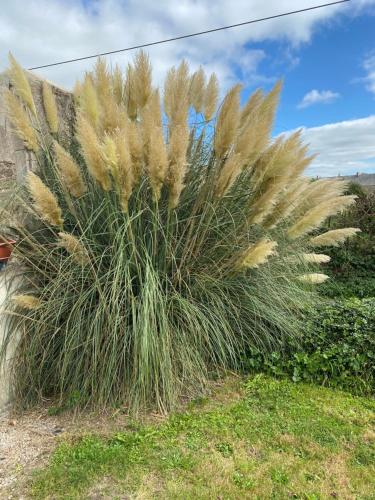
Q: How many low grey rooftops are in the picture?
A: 1